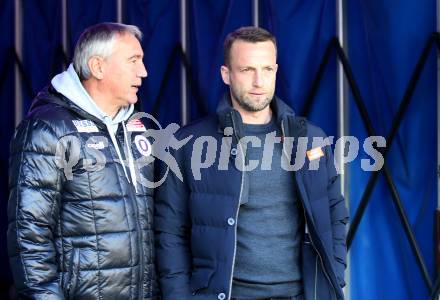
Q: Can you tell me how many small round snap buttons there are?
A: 3